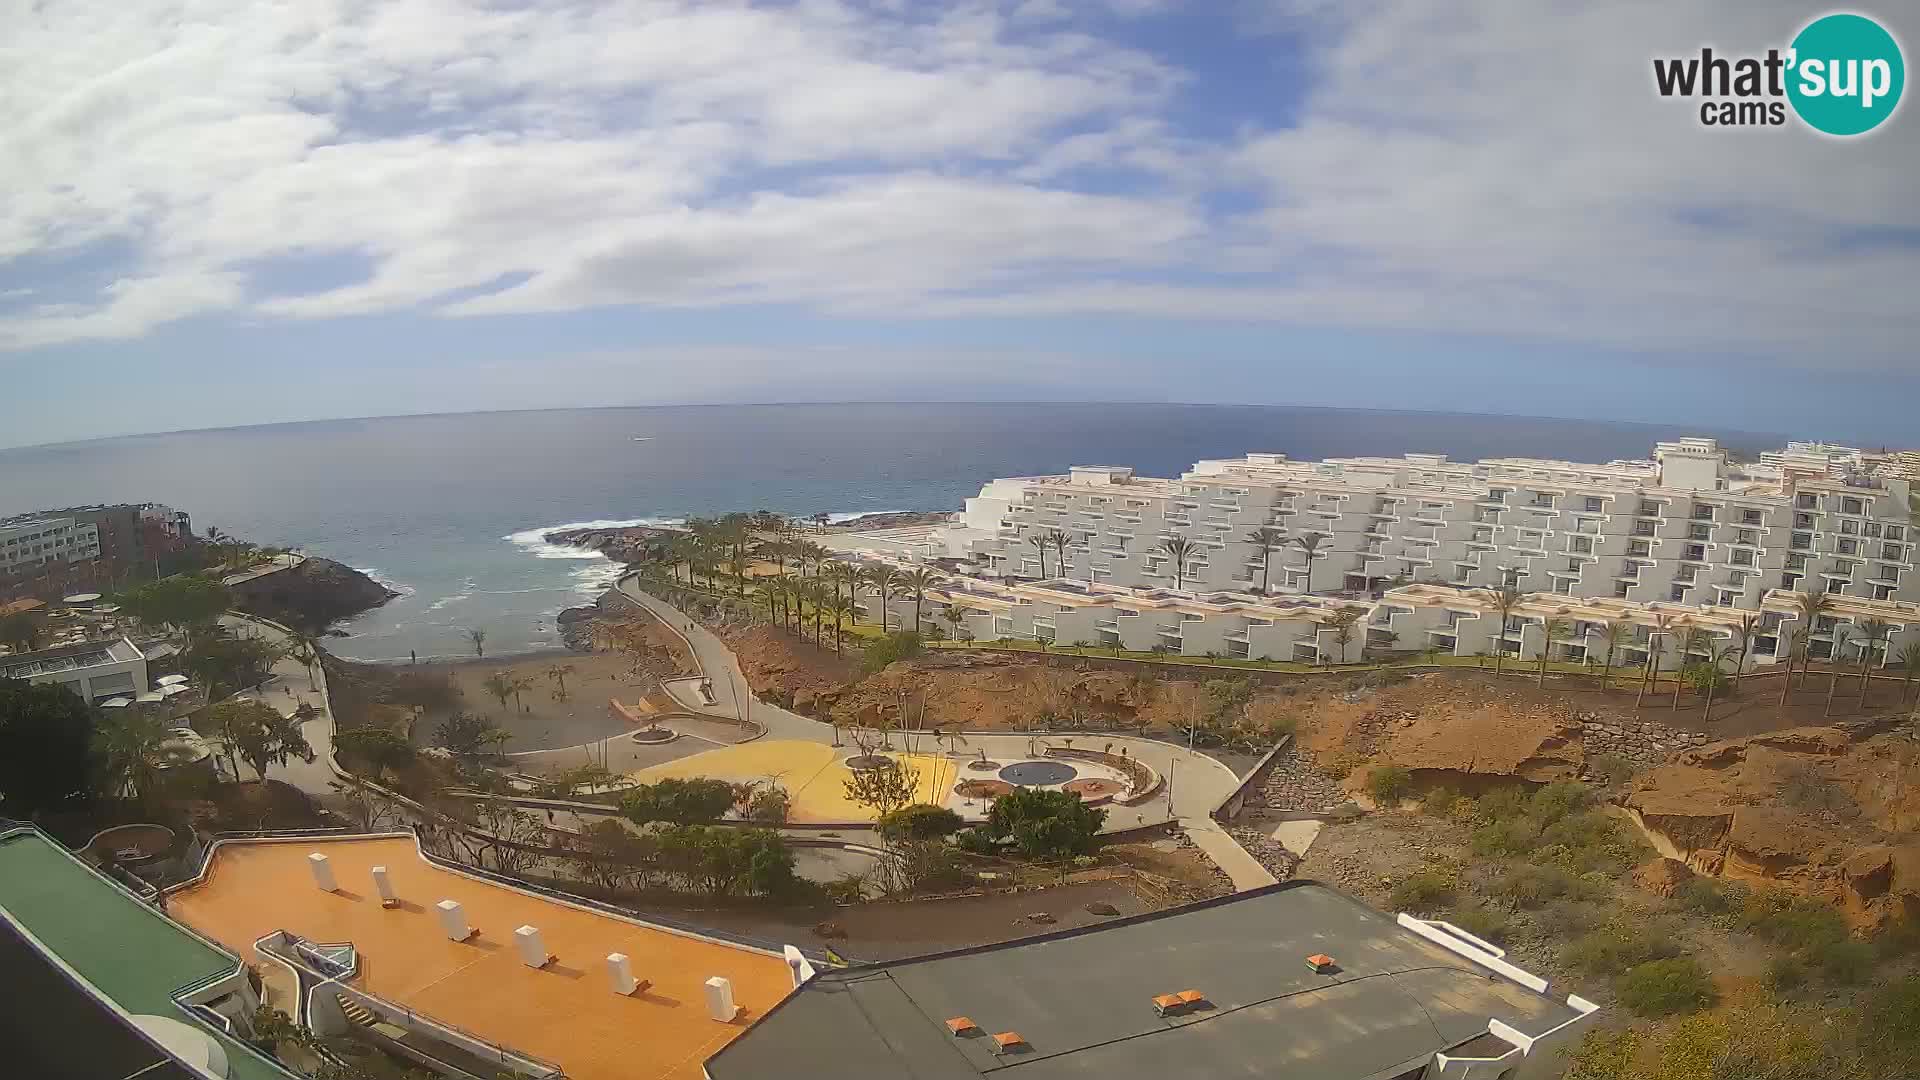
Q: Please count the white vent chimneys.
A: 6